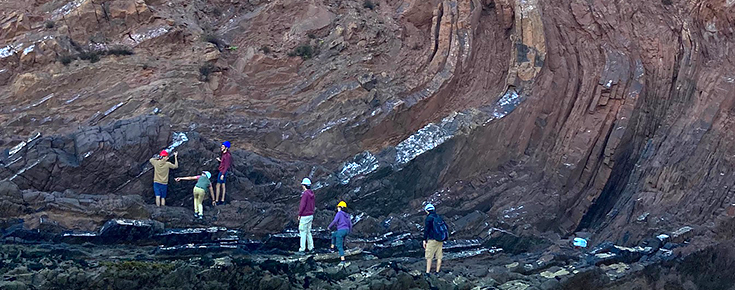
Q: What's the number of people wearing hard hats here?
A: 6